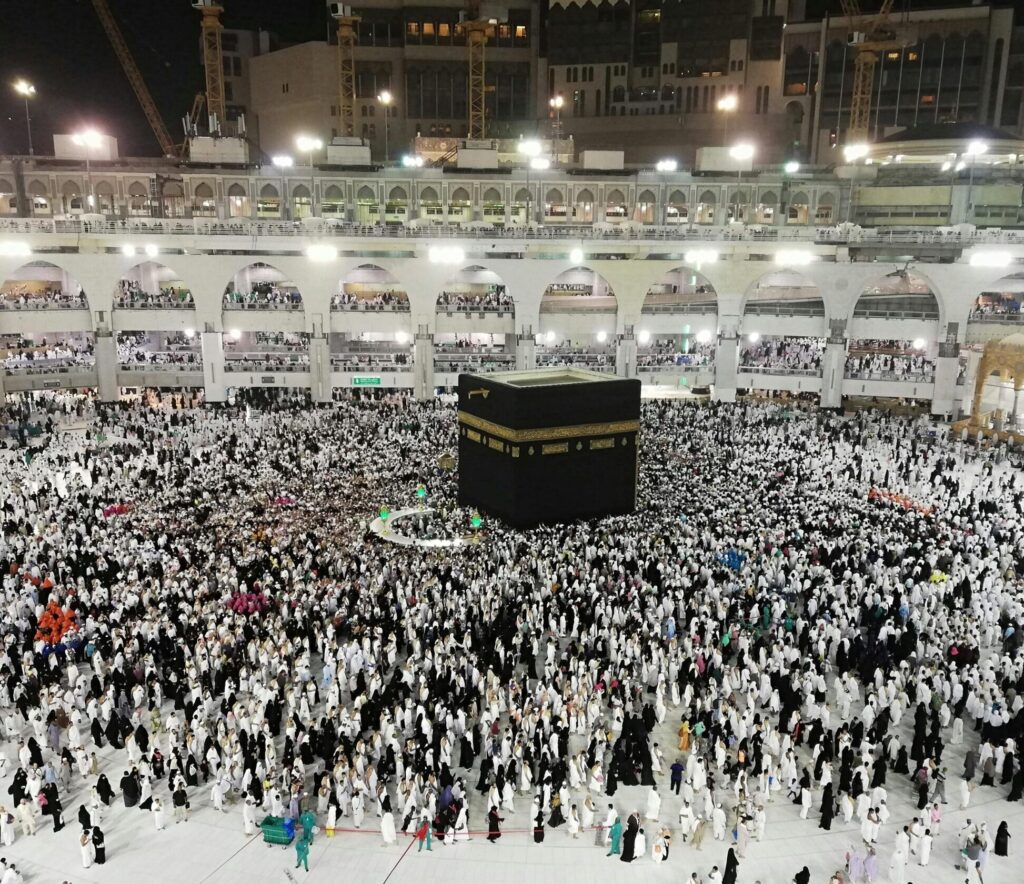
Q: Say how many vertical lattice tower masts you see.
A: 4